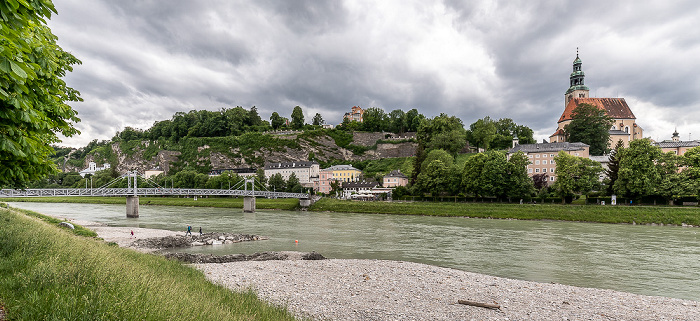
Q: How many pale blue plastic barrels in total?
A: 0